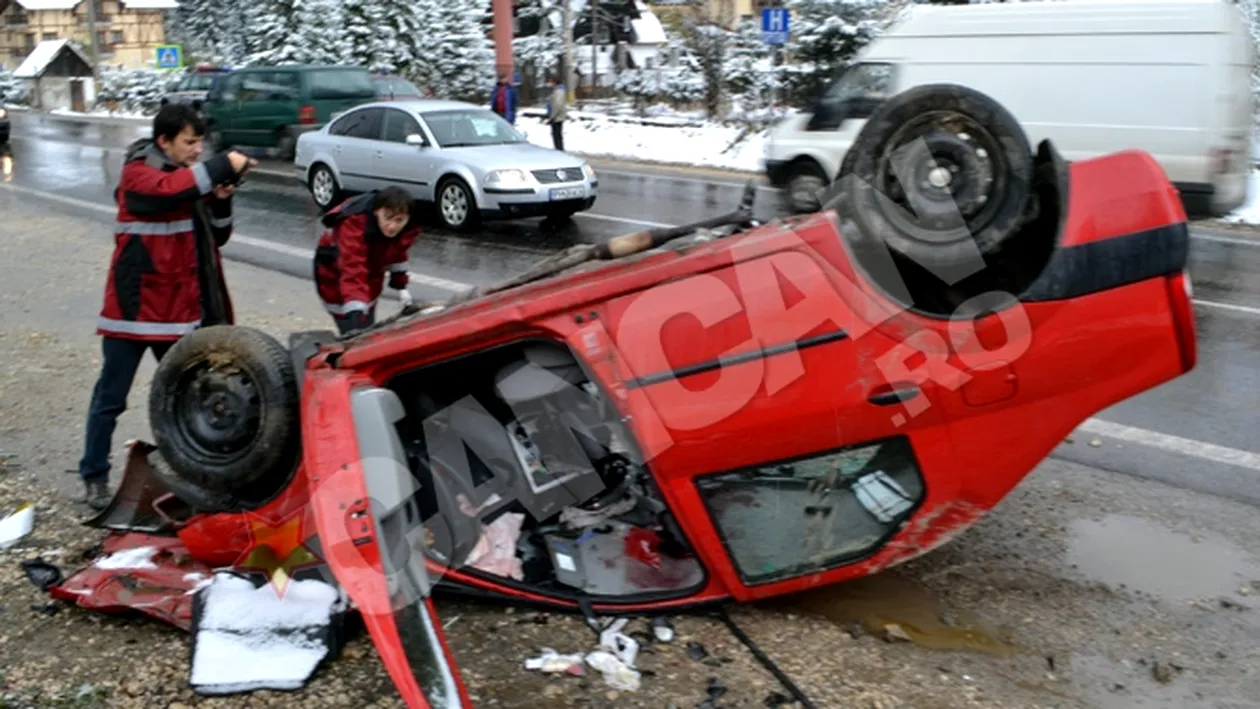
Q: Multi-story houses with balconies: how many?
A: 1